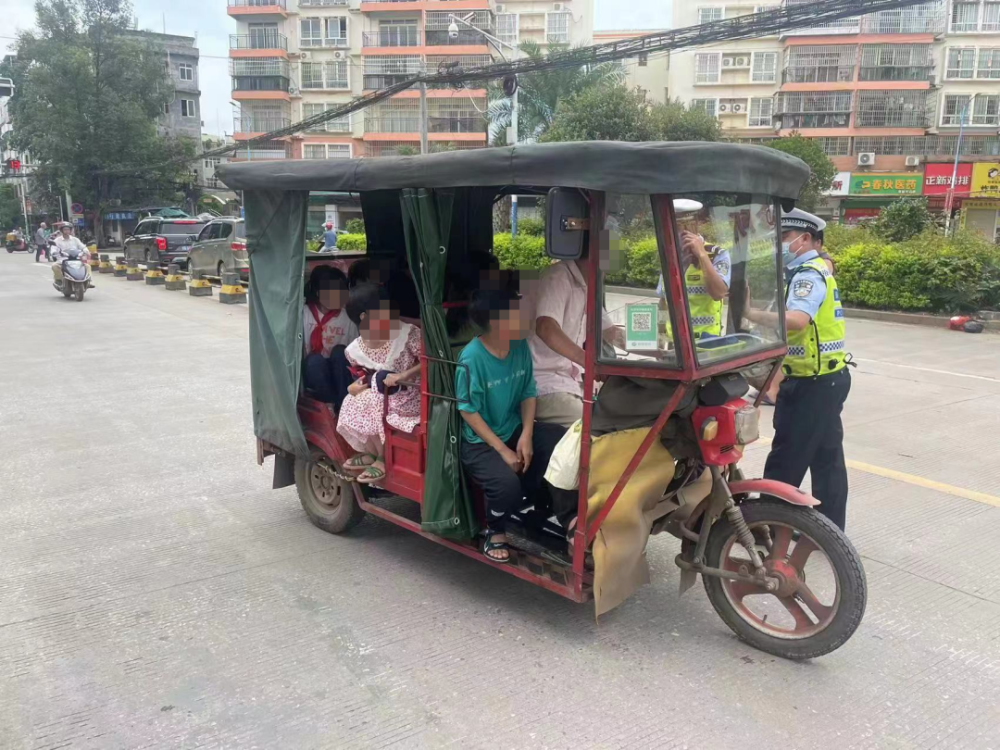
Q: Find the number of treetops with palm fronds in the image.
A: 1